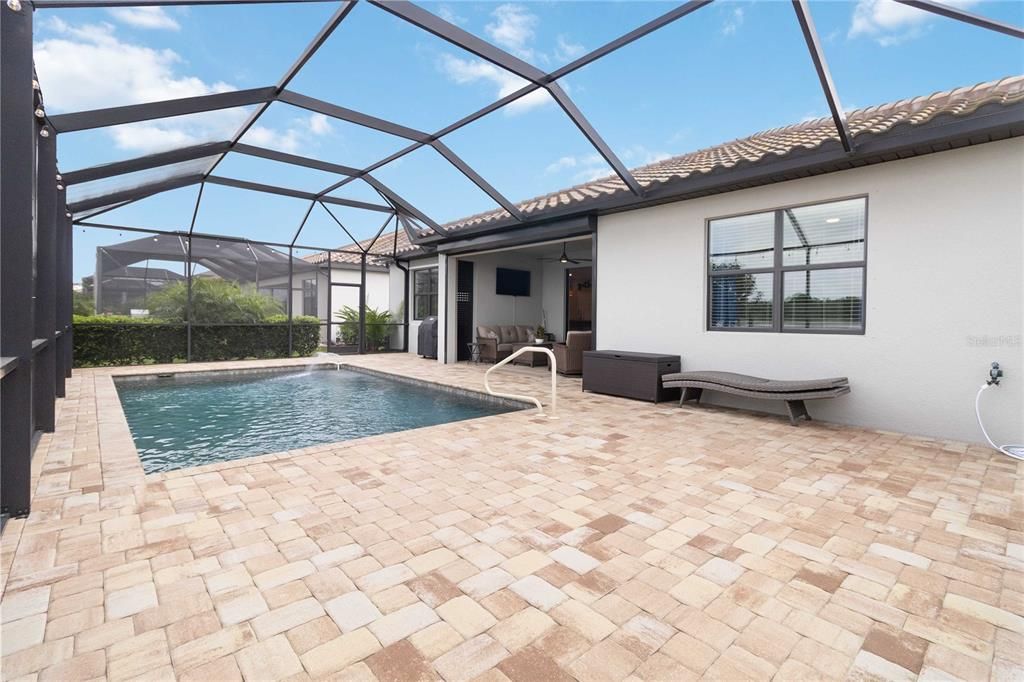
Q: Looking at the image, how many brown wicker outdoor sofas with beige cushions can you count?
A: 1